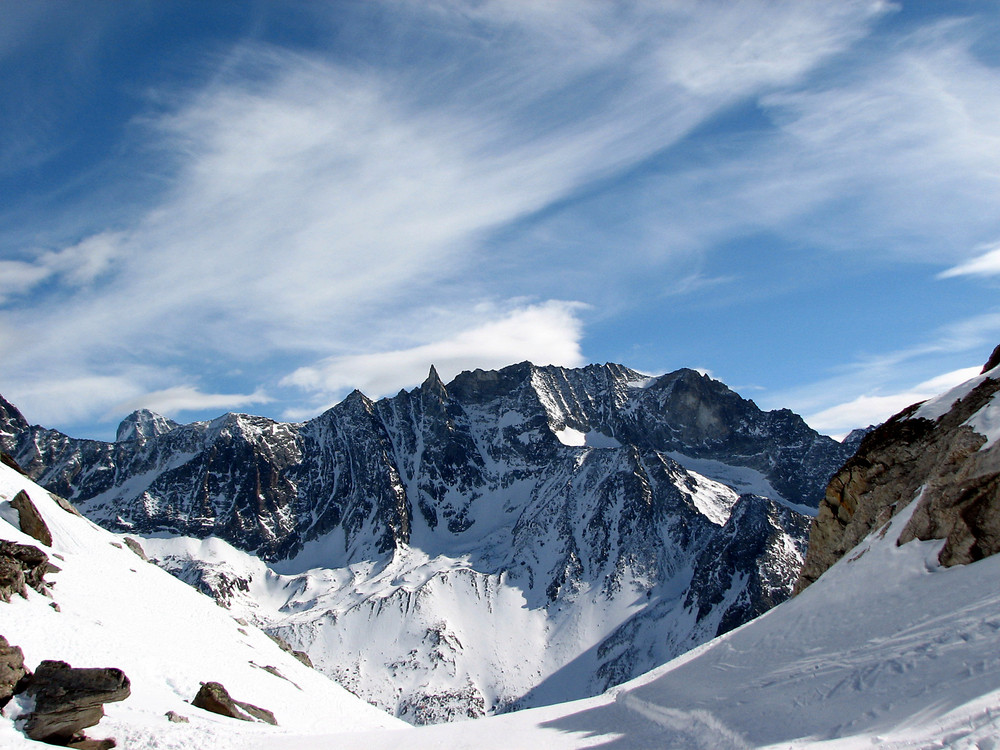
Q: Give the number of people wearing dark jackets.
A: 0